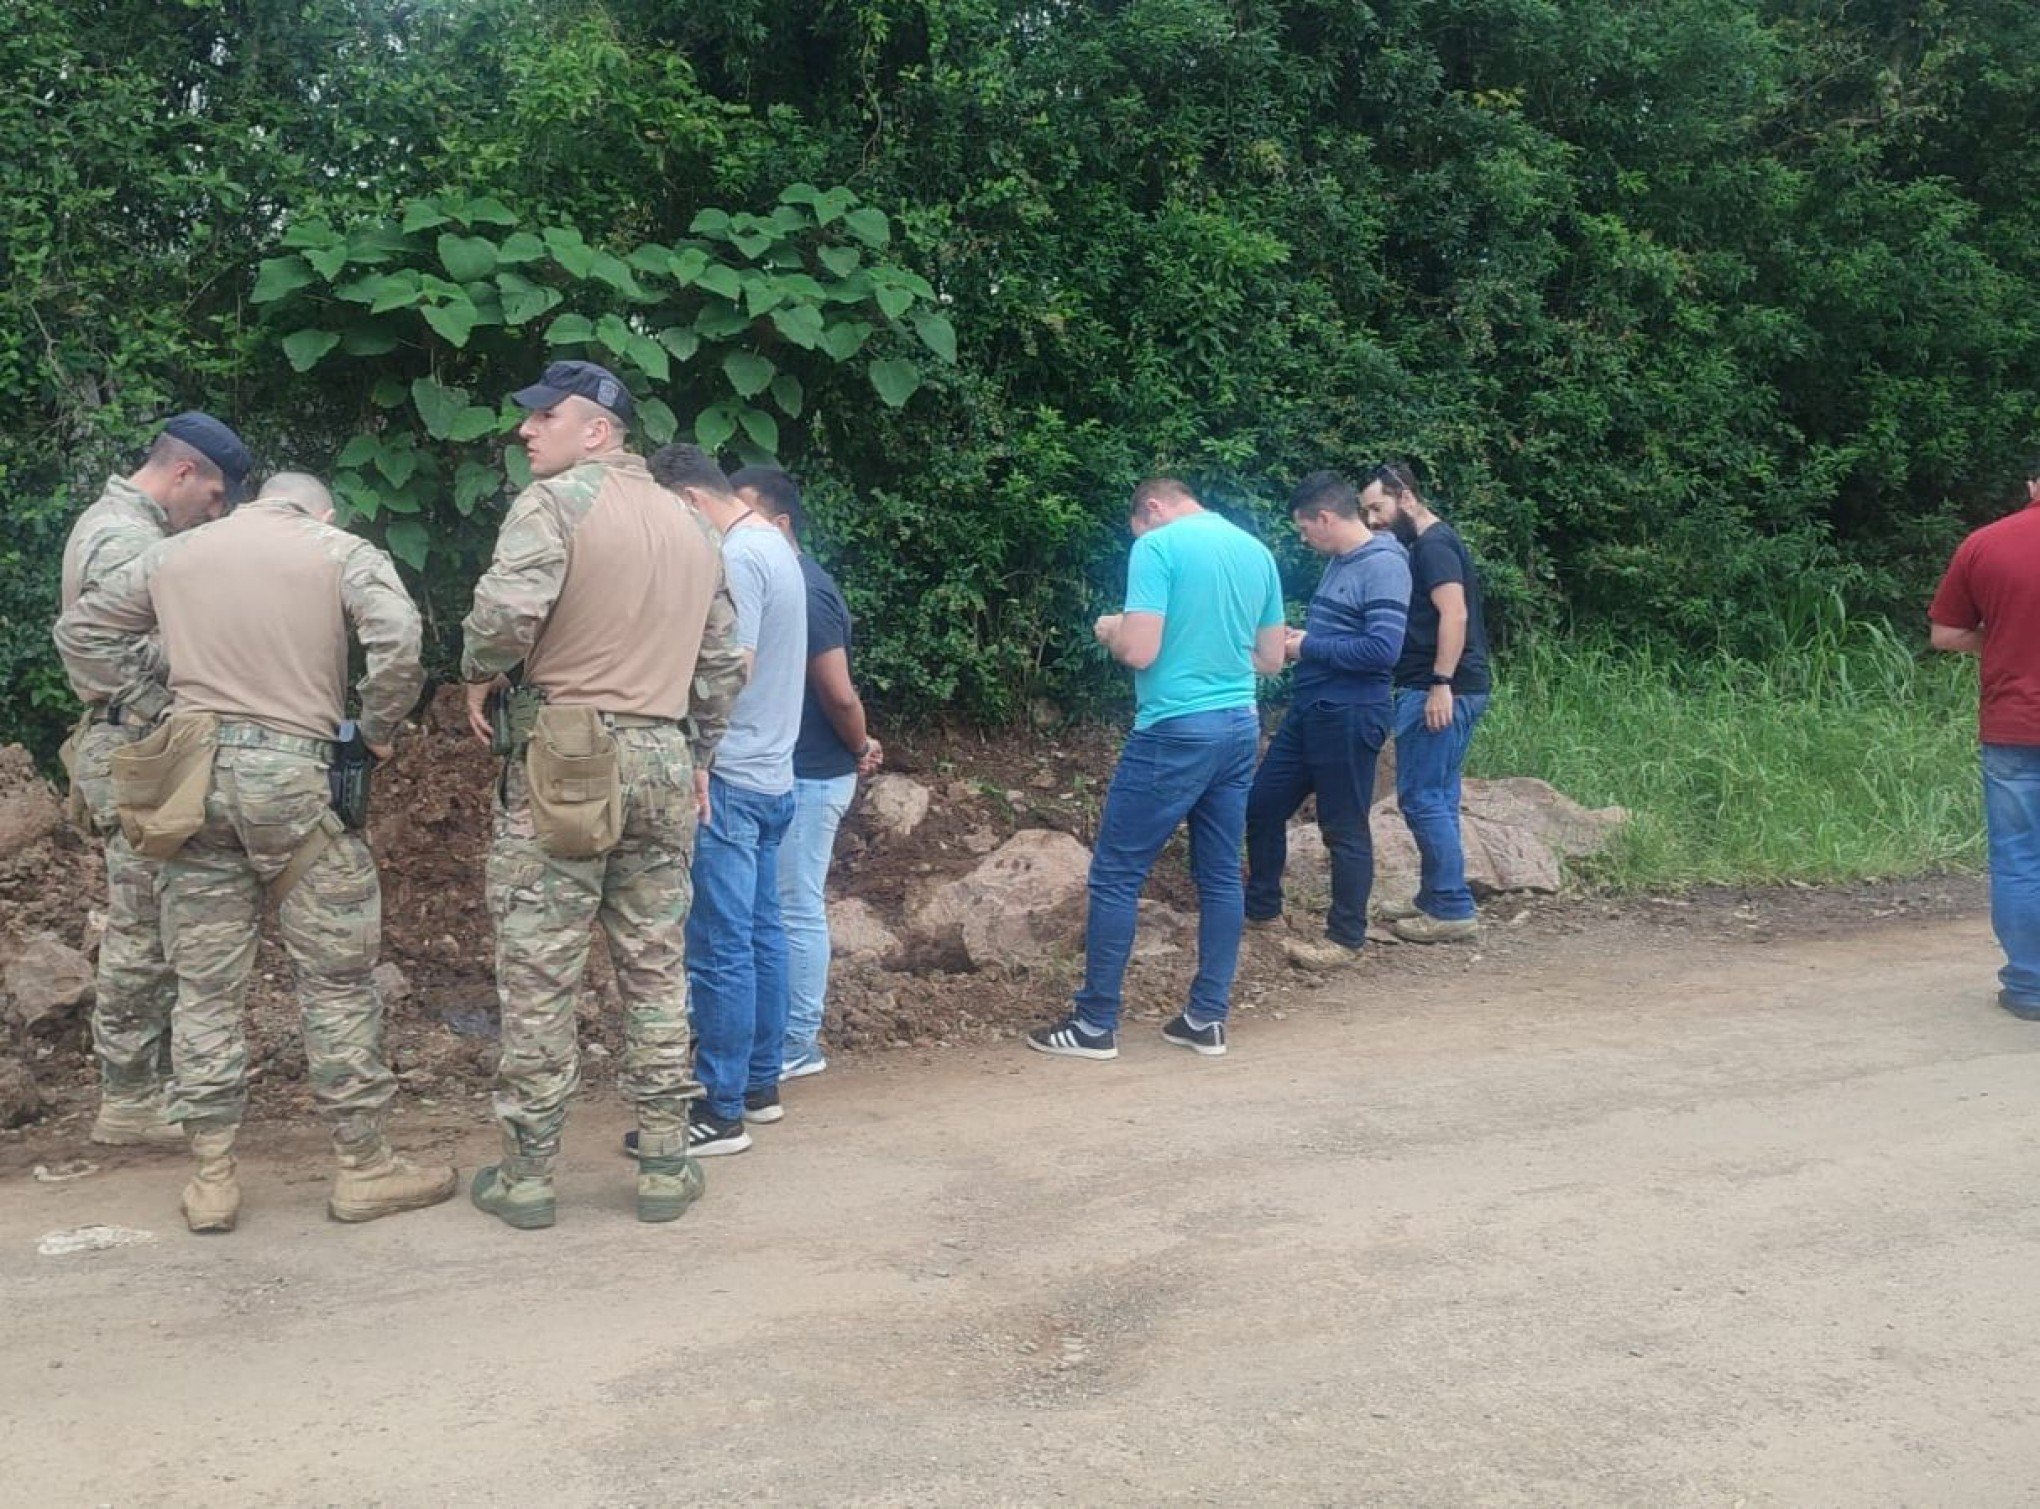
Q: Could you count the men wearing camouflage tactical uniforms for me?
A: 3